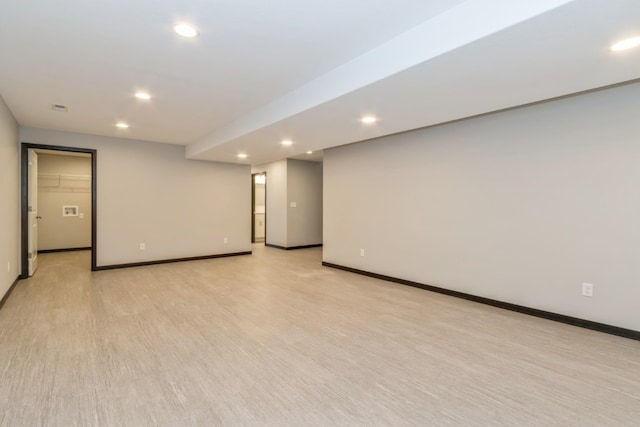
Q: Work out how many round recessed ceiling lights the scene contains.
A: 8